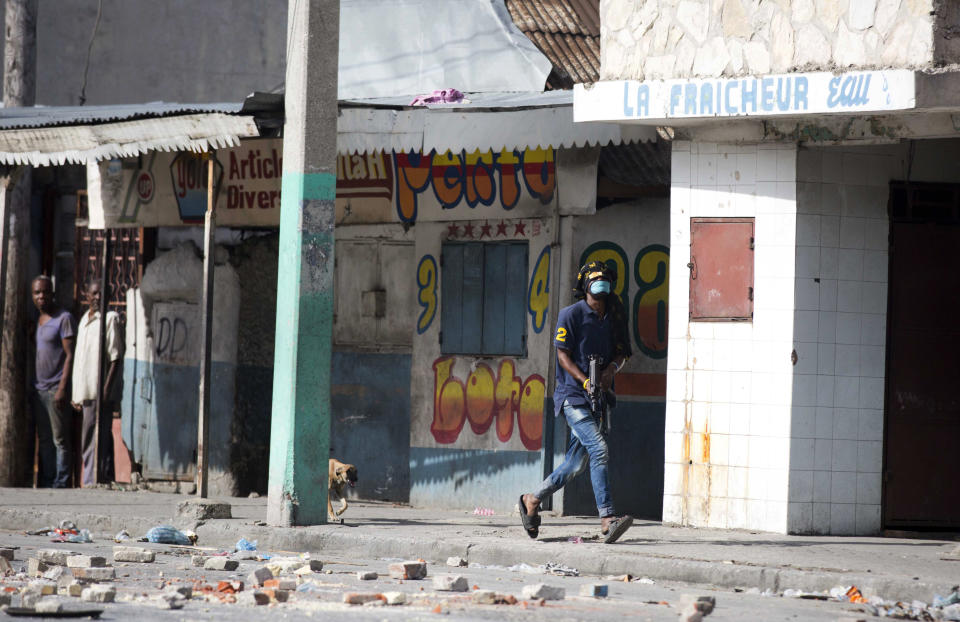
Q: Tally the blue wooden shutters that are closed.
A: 2